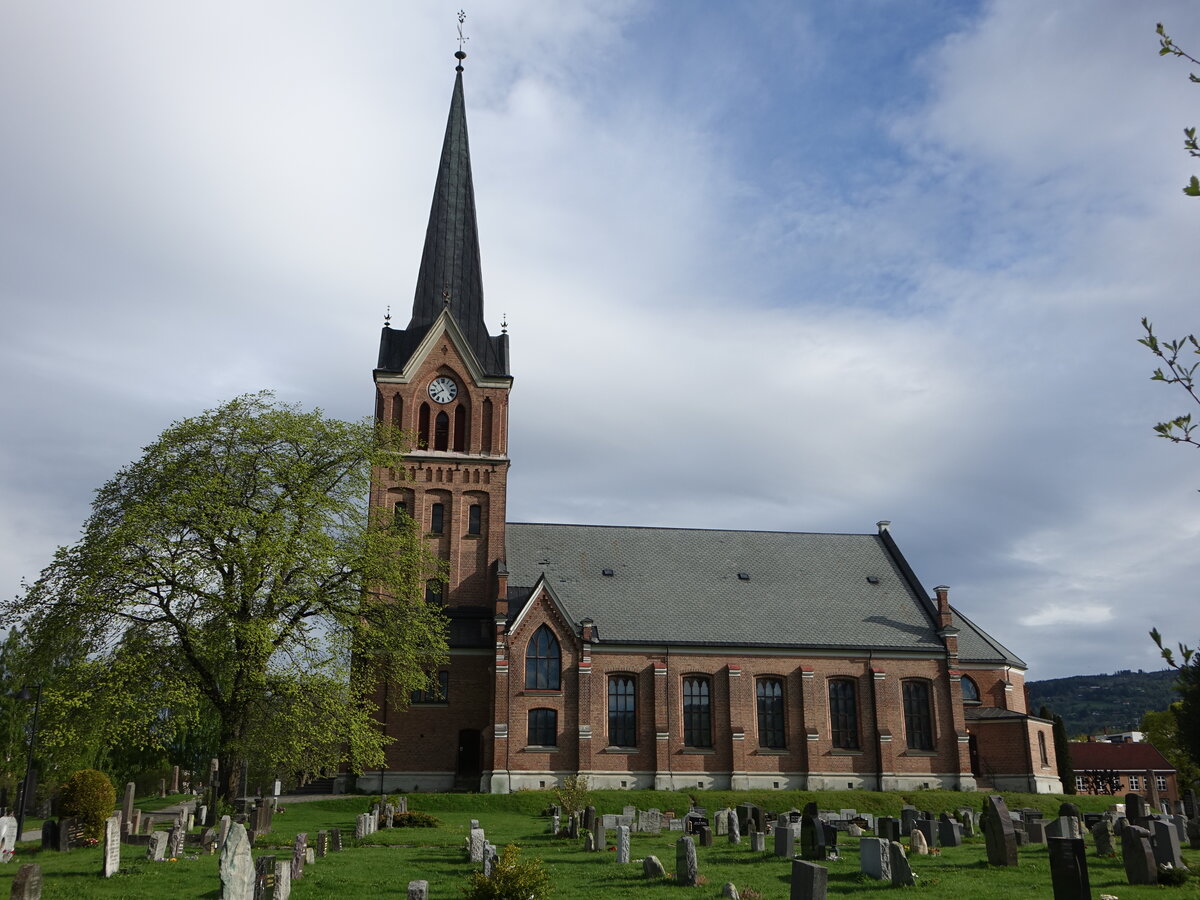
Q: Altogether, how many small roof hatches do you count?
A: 3